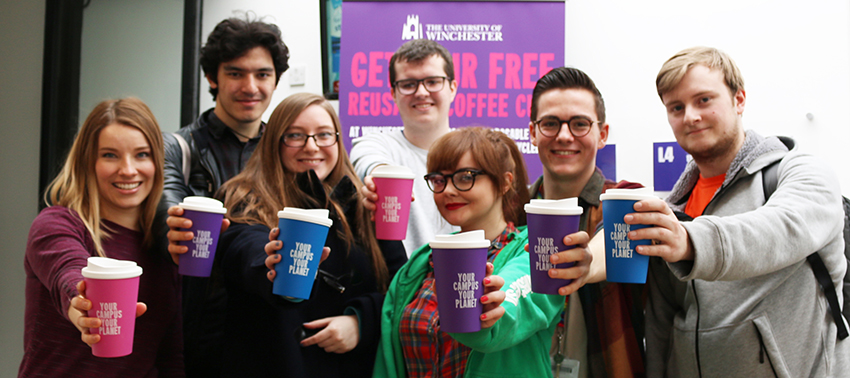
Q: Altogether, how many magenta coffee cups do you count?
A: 2